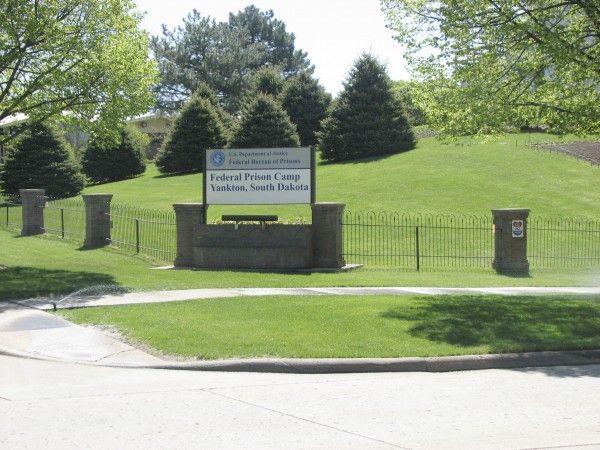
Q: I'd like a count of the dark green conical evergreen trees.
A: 8